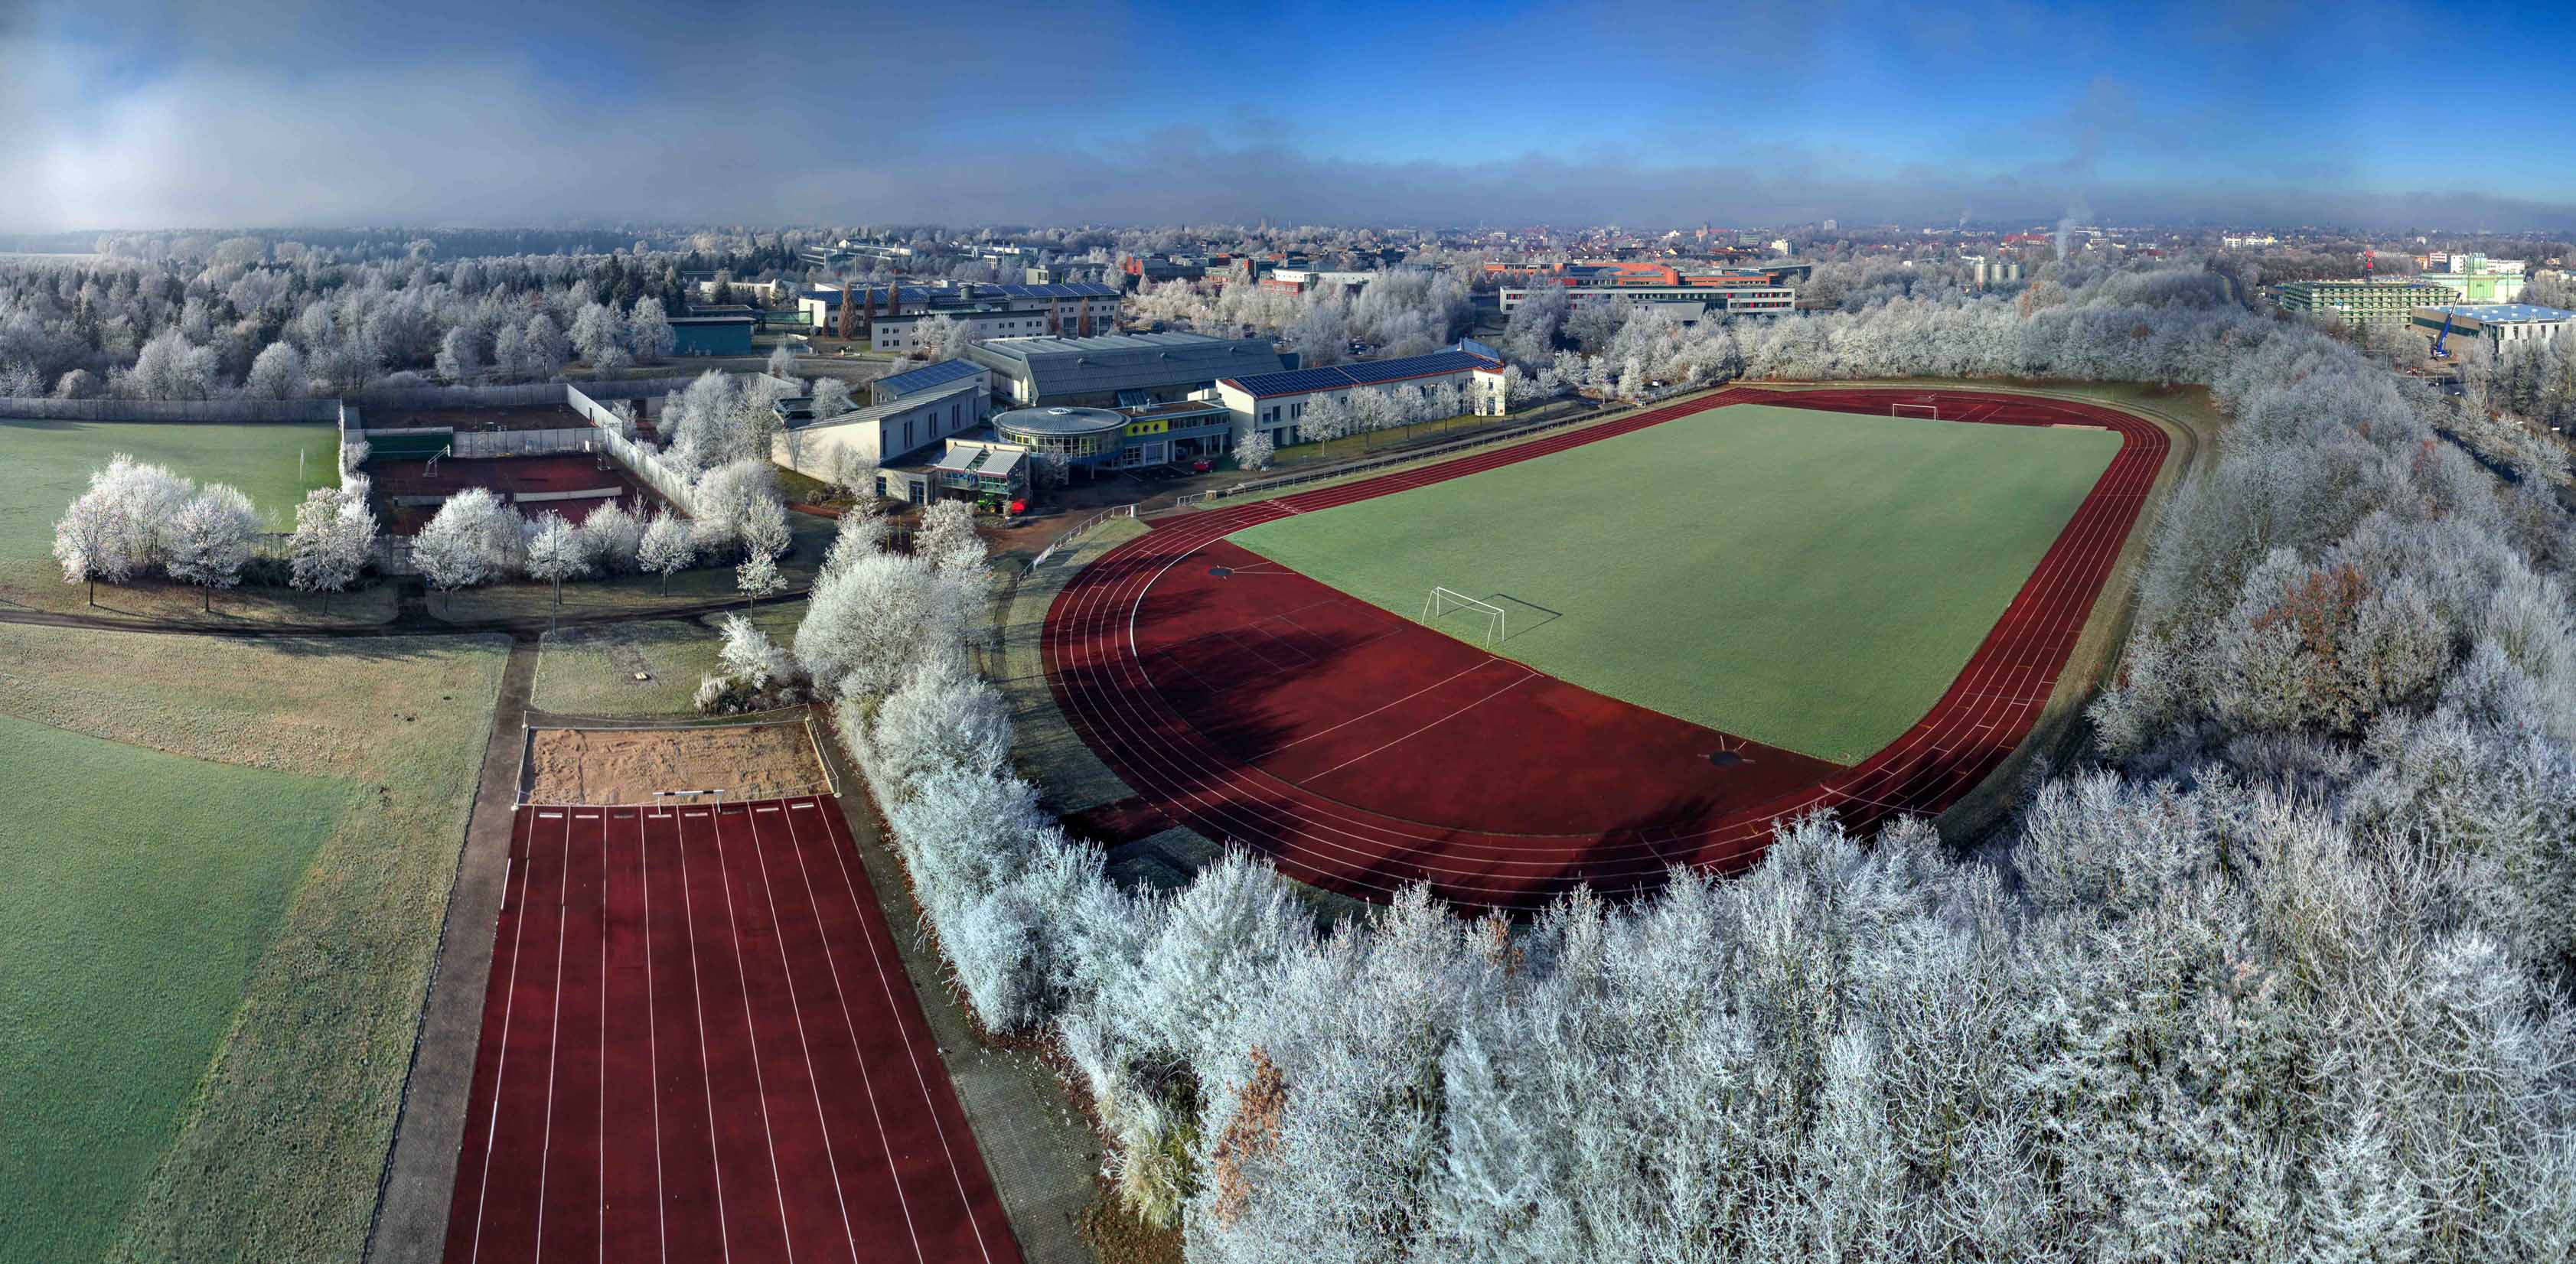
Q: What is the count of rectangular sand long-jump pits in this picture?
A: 1